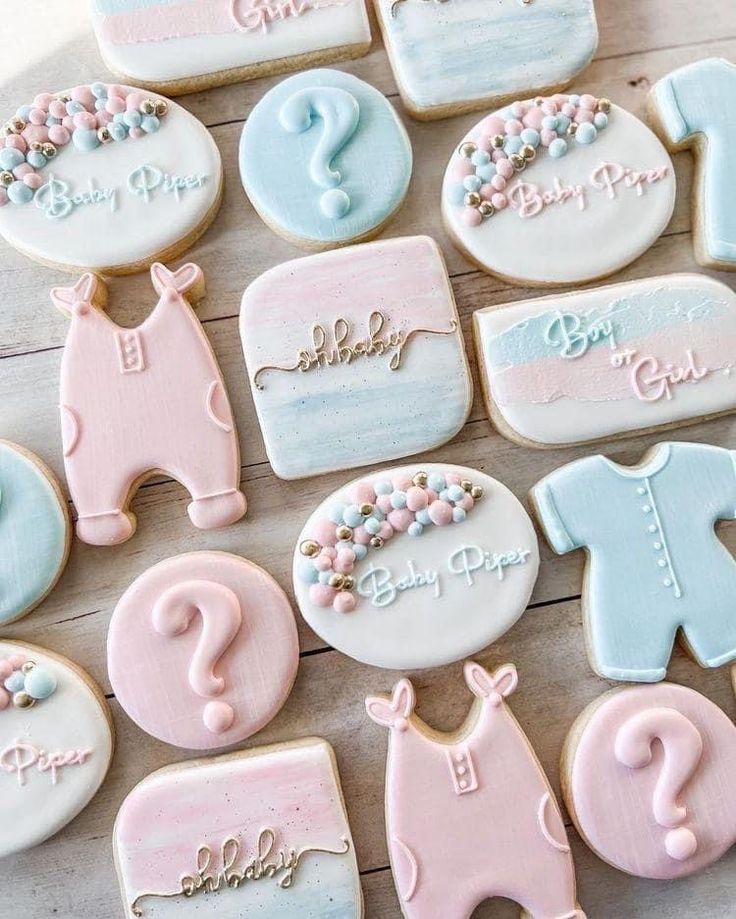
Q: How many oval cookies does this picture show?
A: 4